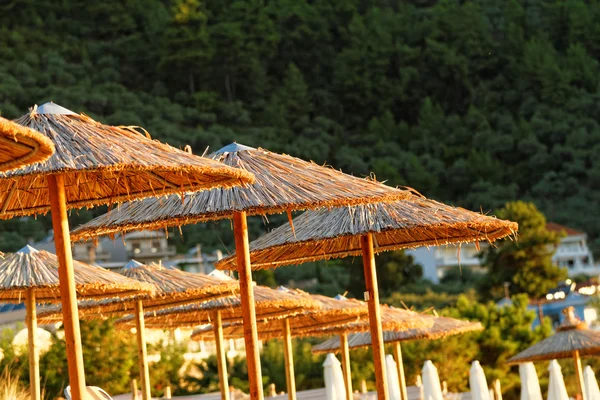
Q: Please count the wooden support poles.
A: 10